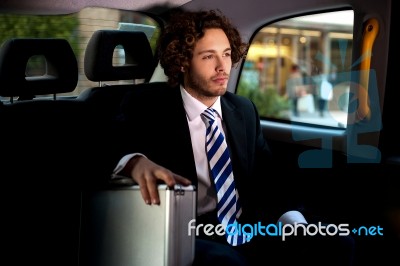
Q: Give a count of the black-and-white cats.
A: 0